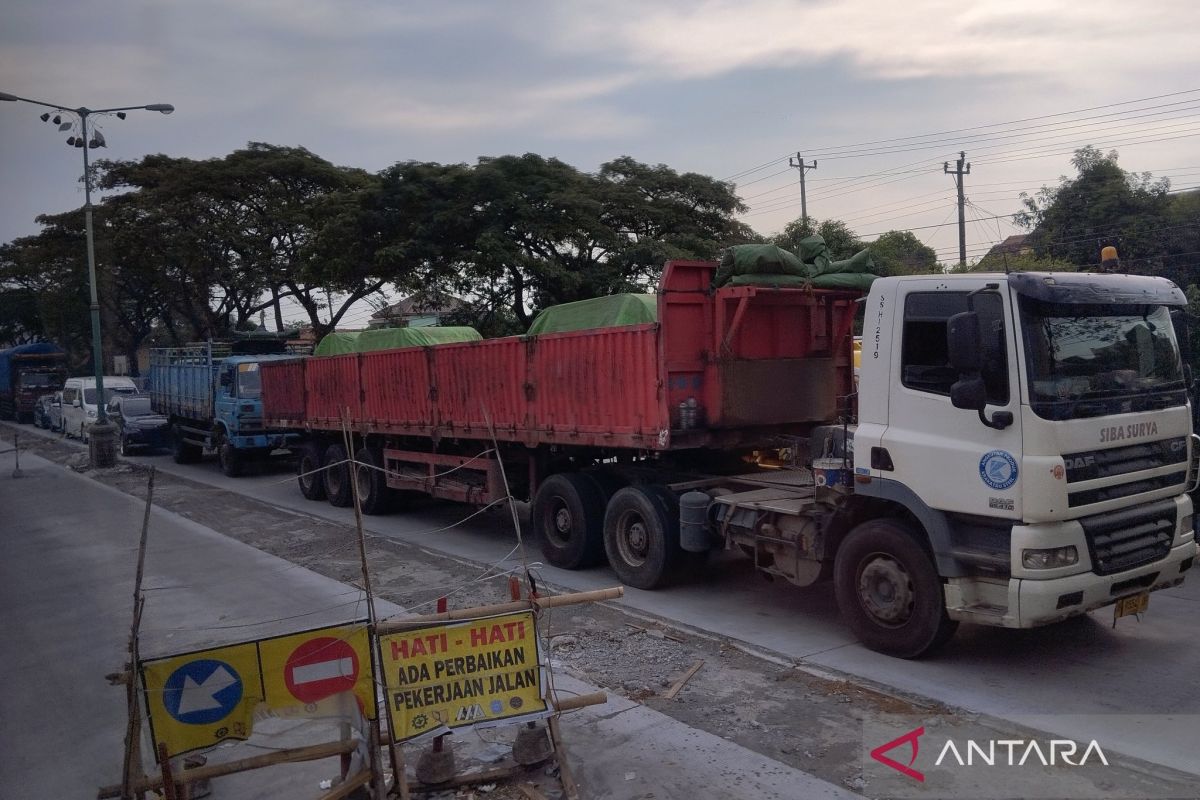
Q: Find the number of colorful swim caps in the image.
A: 0